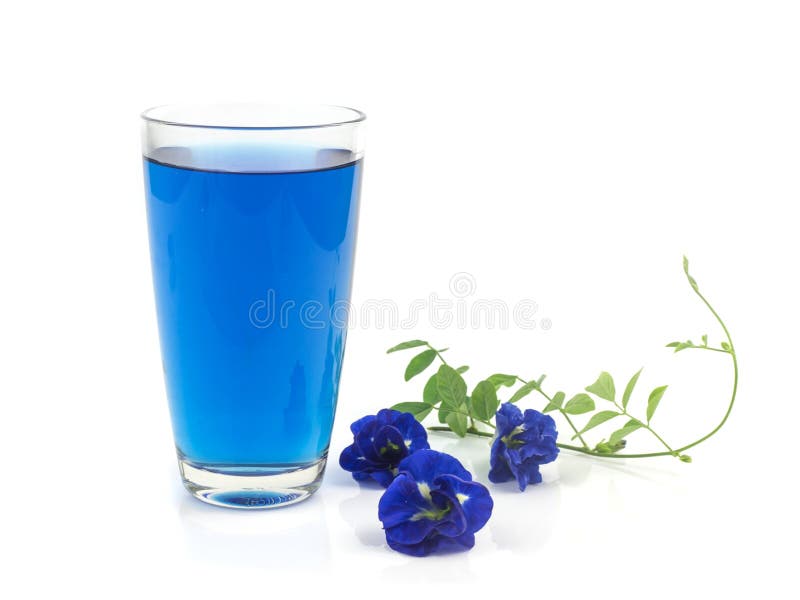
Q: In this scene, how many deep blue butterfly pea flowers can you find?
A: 3